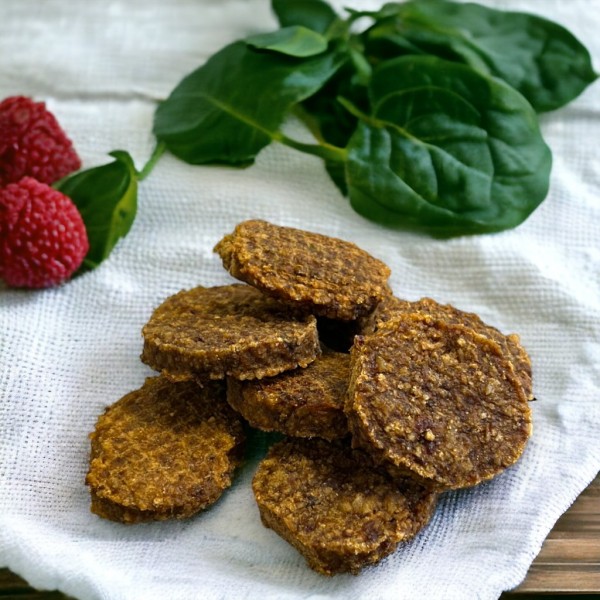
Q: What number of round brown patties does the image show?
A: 7